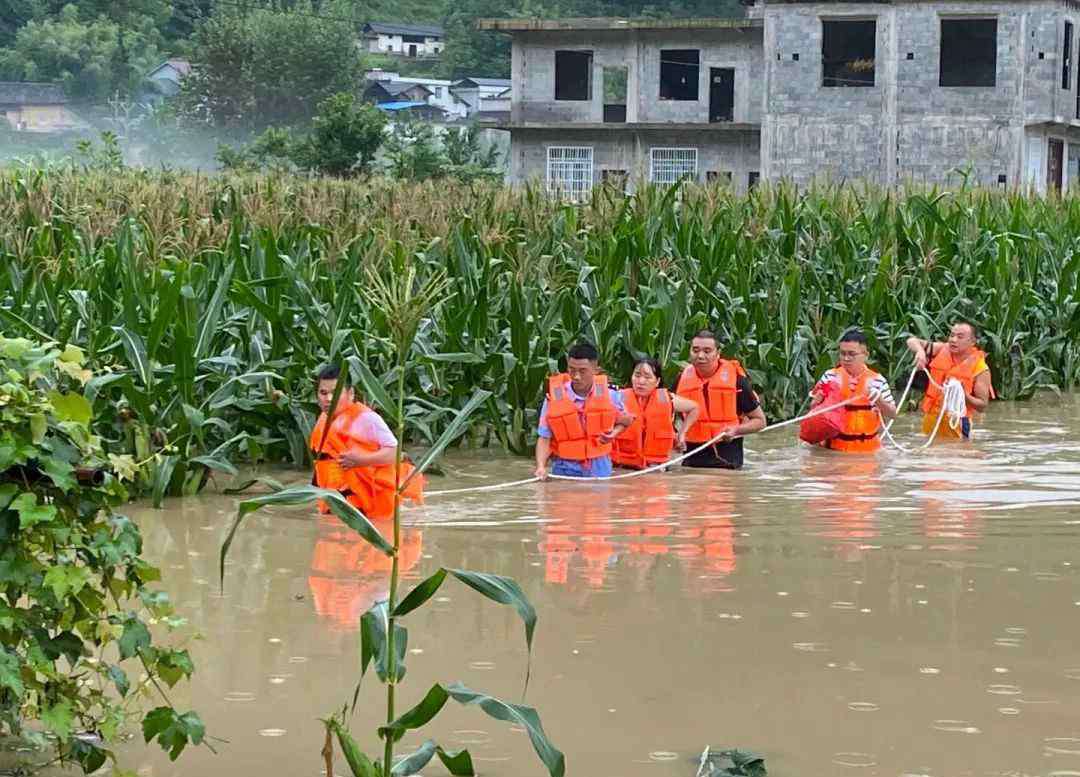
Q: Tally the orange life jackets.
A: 6